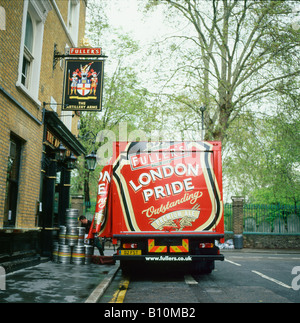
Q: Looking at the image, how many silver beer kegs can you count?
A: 8